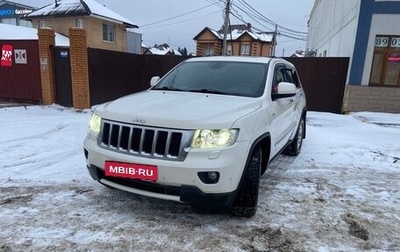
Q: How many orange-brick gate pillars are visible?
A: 2